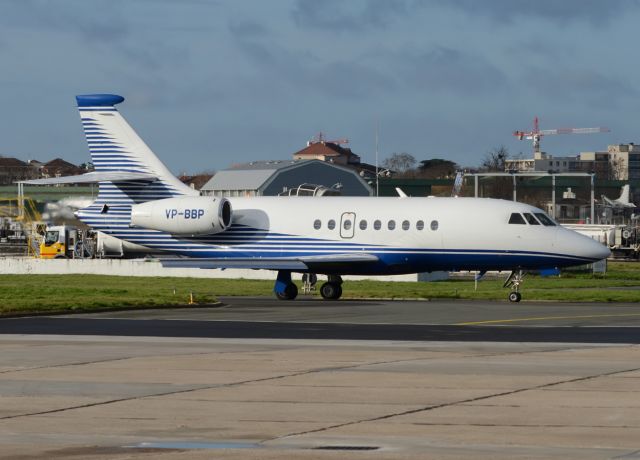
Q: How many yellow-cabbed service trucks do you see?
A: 1